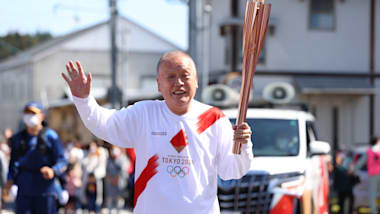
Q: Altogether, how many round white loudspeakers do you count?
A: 2